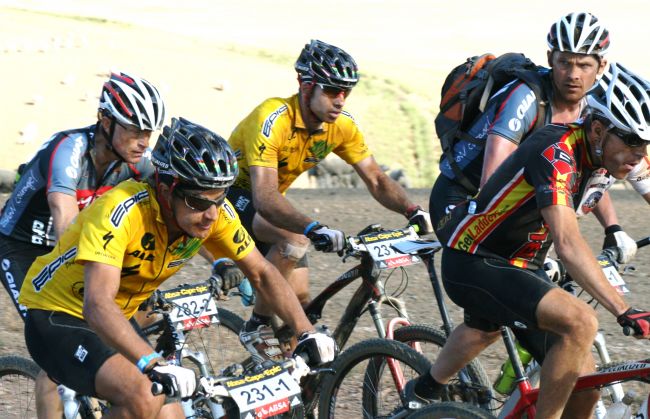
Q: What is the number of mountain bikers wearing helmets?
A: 5